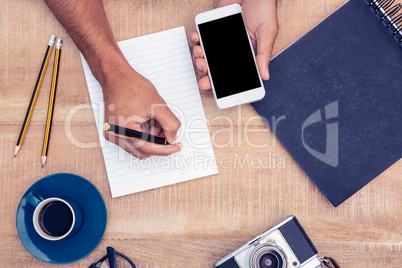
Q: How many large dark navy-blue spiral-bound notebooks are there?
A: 1